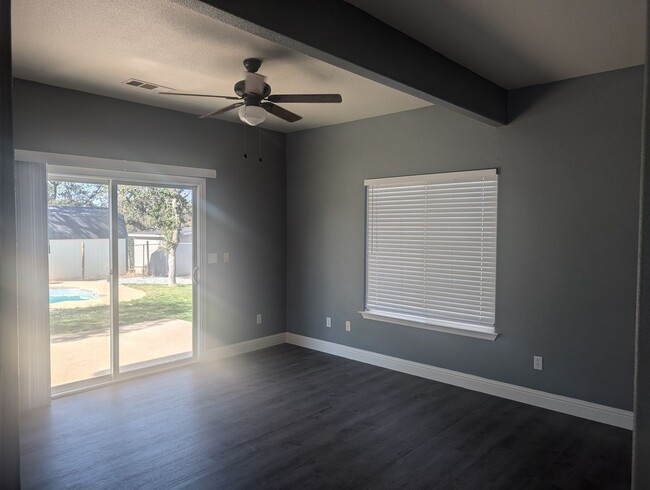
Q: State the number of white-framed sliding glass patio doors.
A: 1